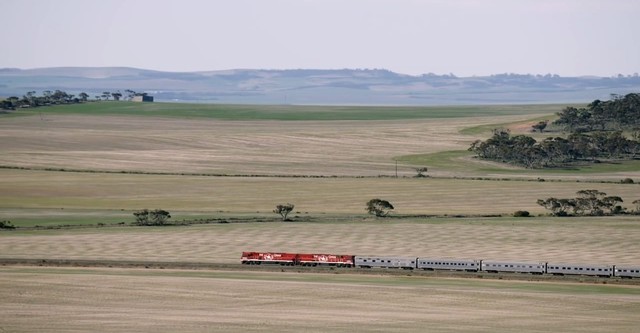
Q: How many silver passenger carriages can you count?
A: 5